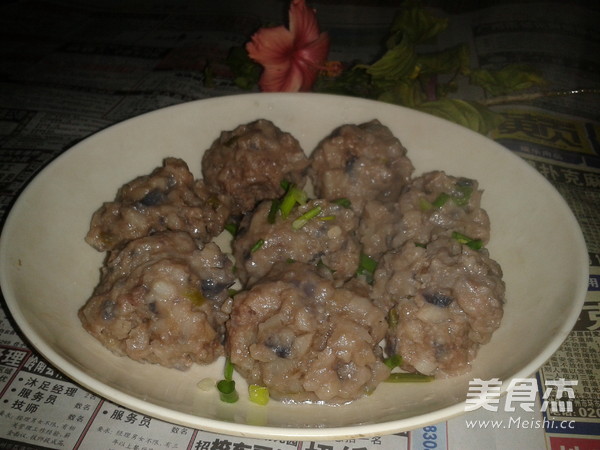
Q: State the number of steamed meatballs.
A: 8